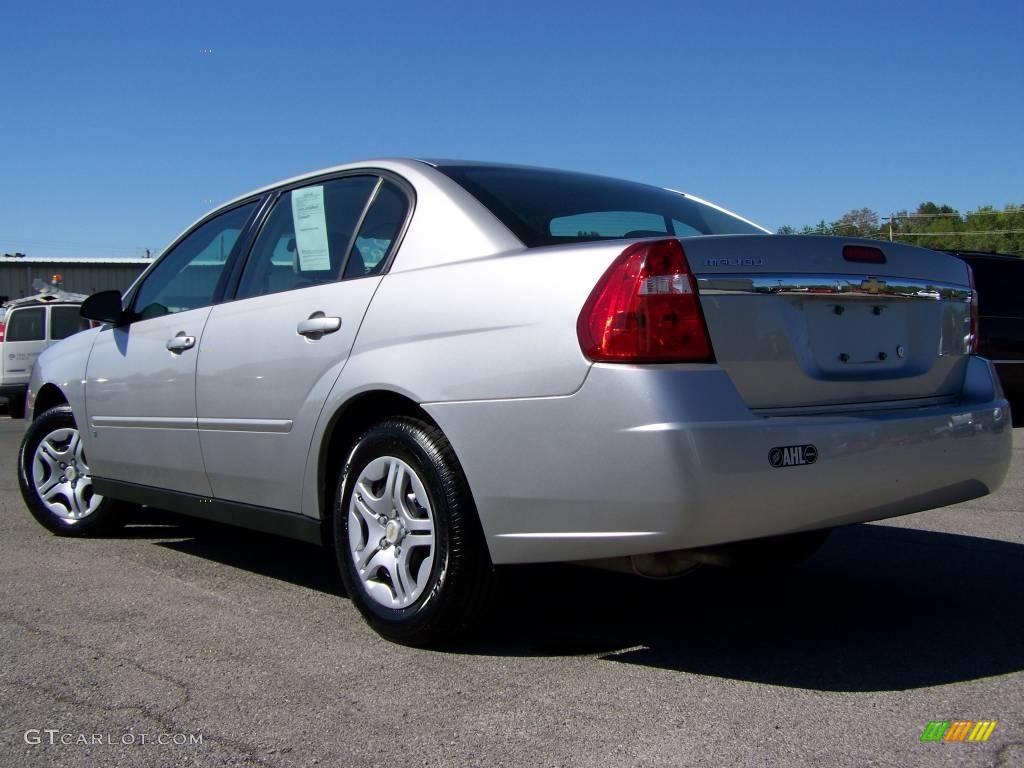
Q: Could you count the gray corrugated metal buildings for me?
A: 1